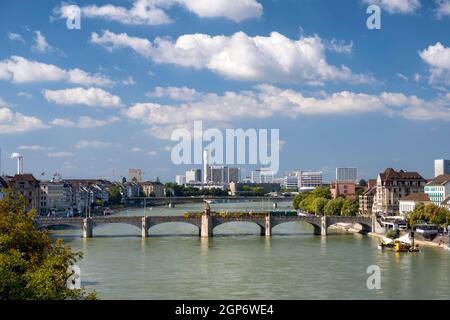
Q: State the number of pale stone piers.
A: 5